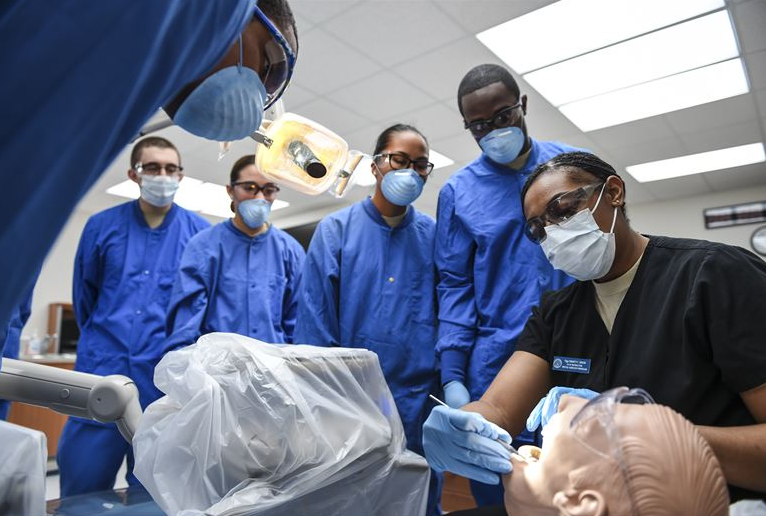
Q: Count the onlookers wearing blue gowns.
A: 5